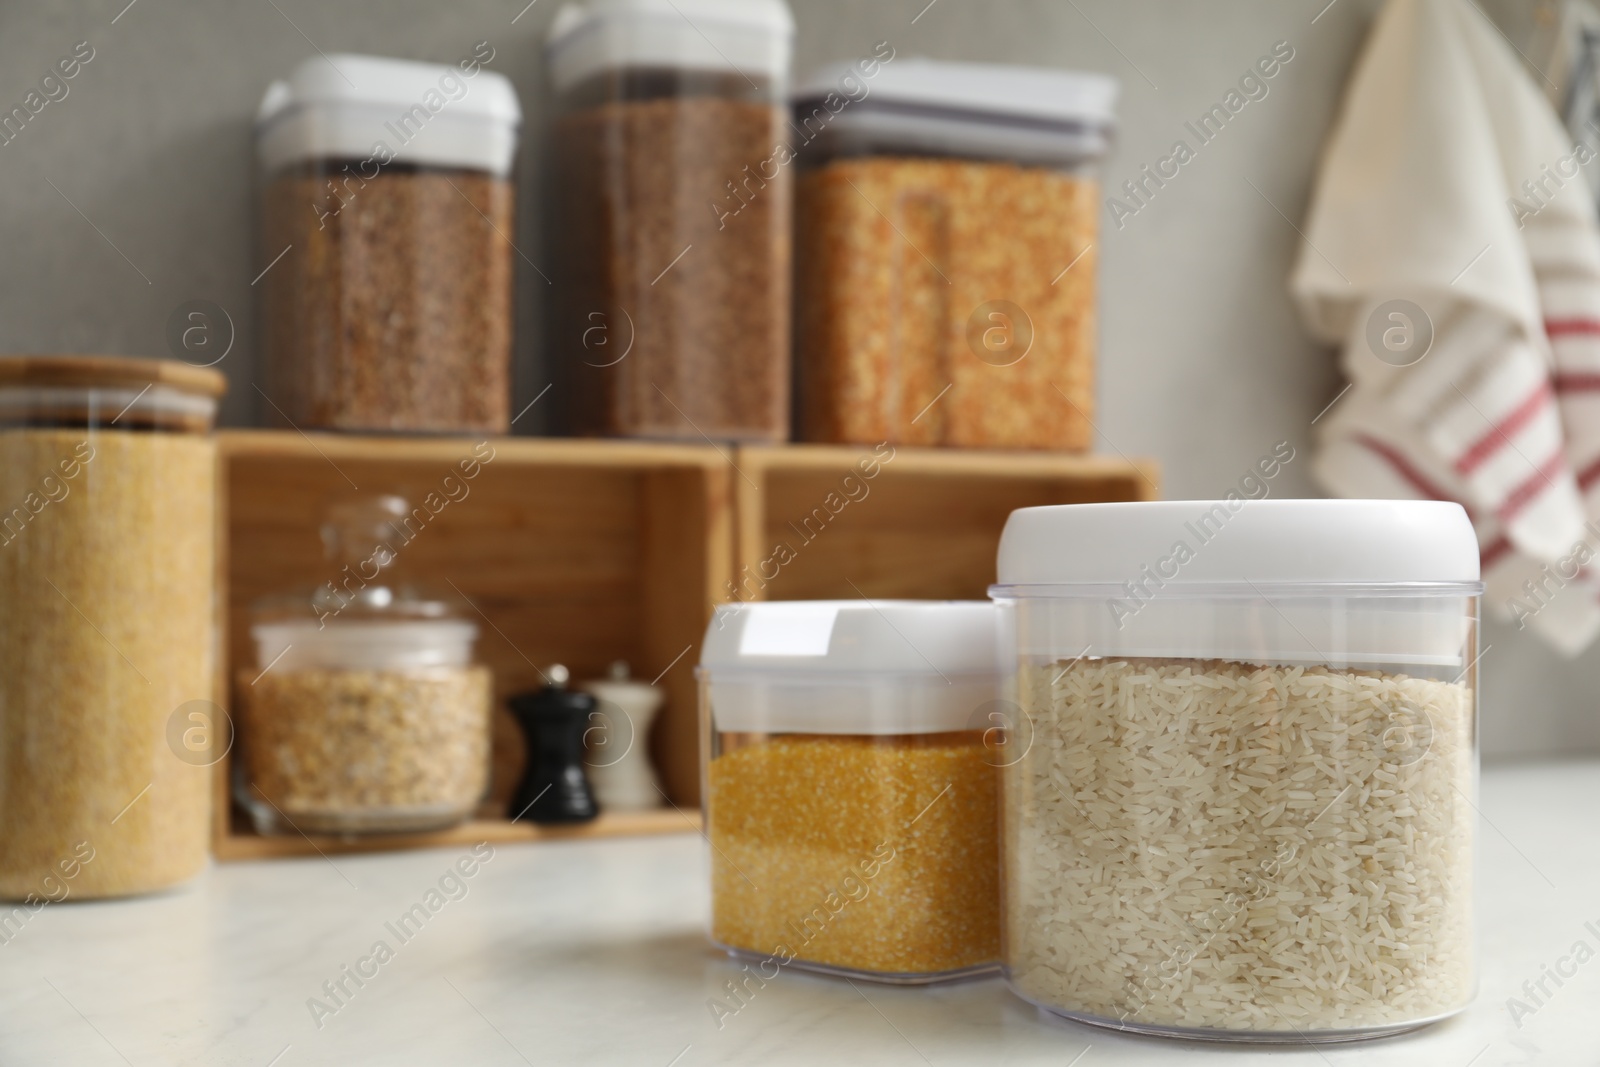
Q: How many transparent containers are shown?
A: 7